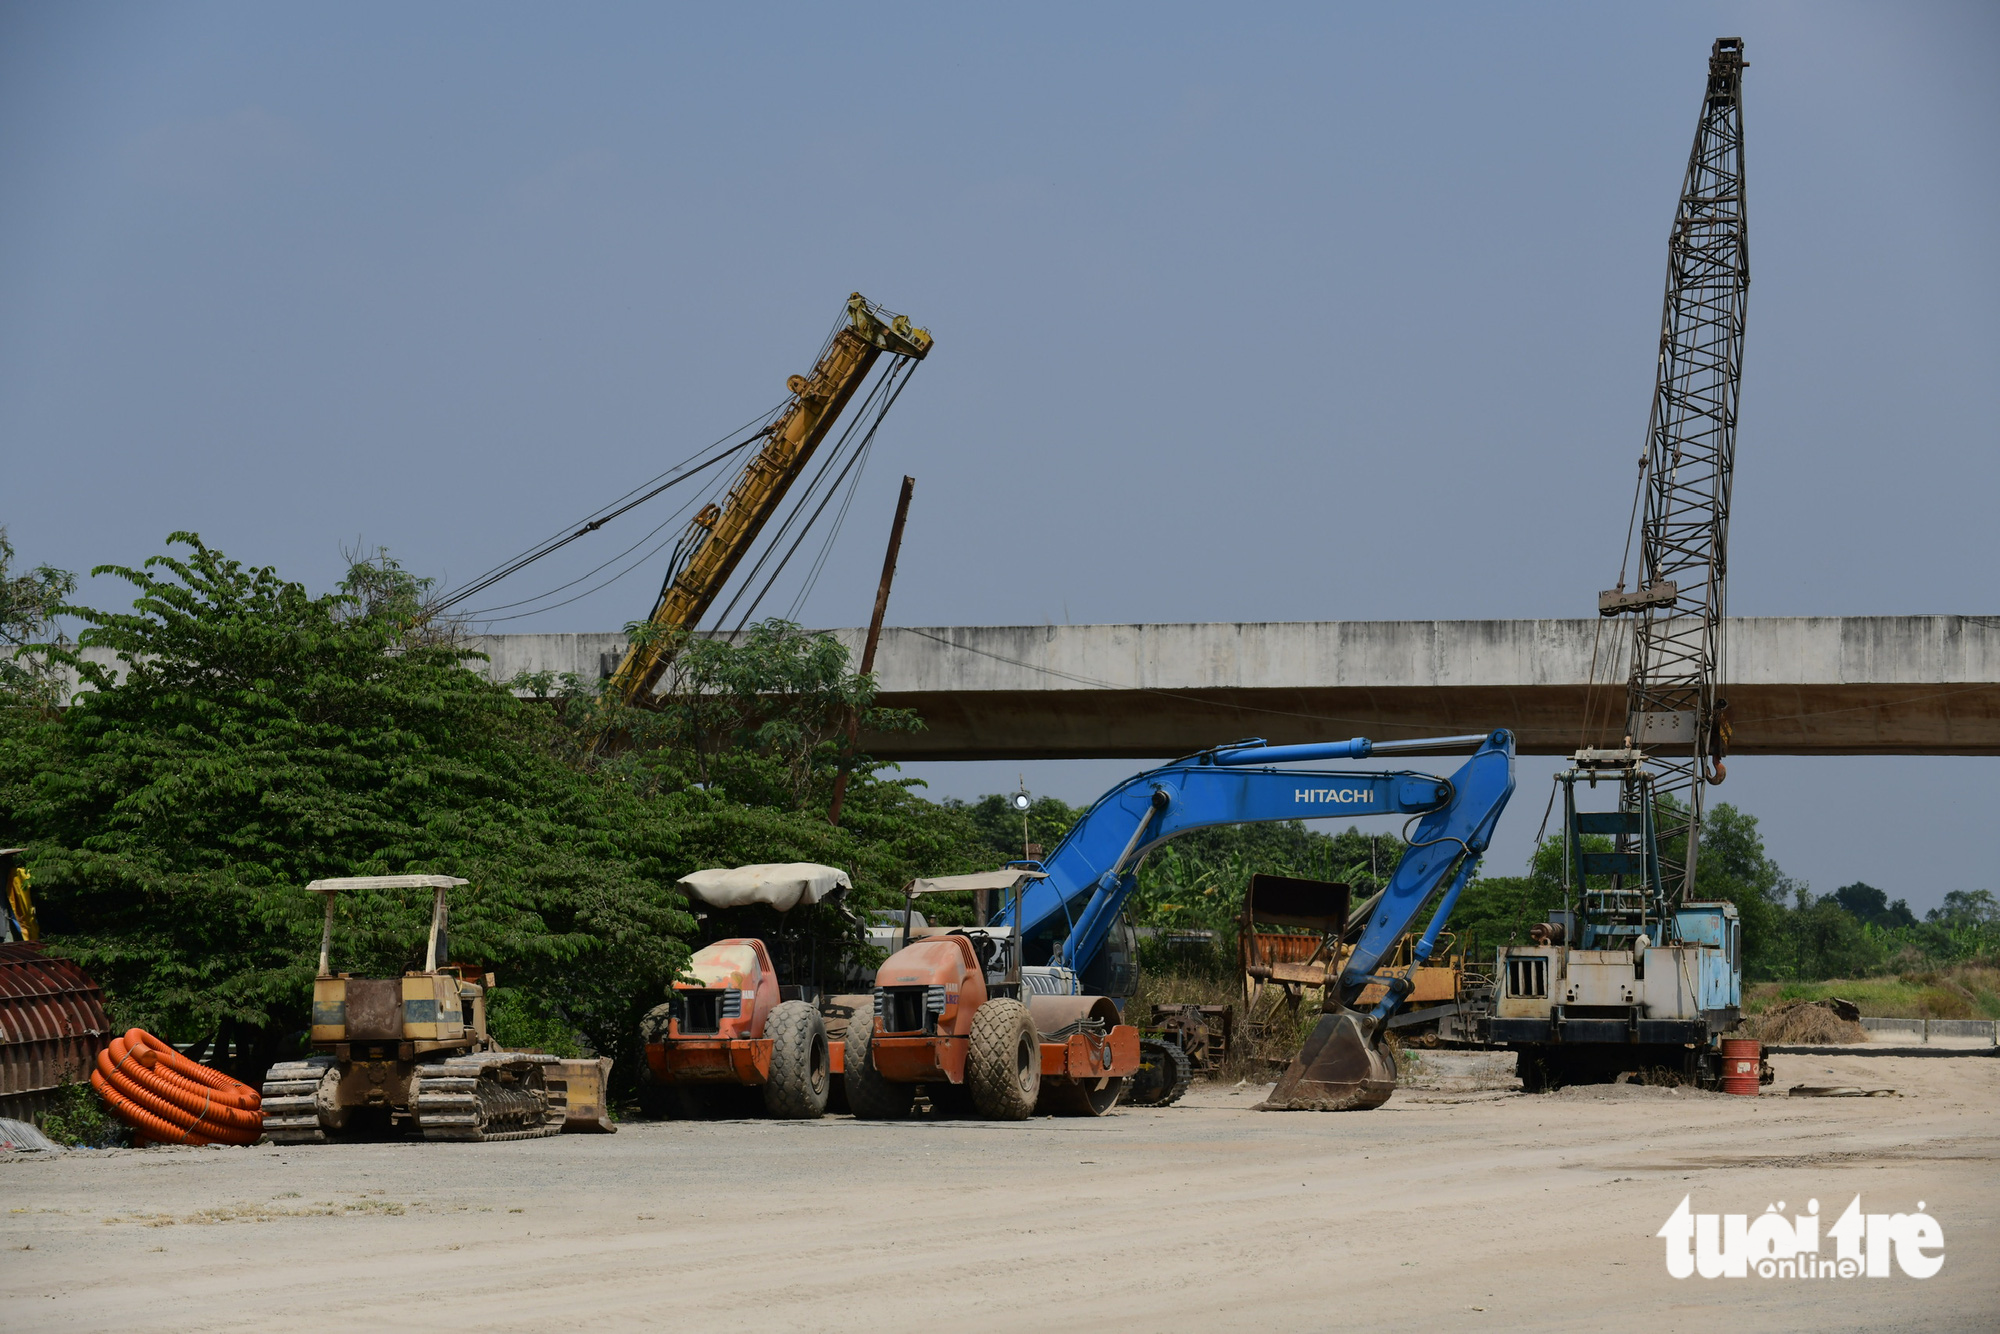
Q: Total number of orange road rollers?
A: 2